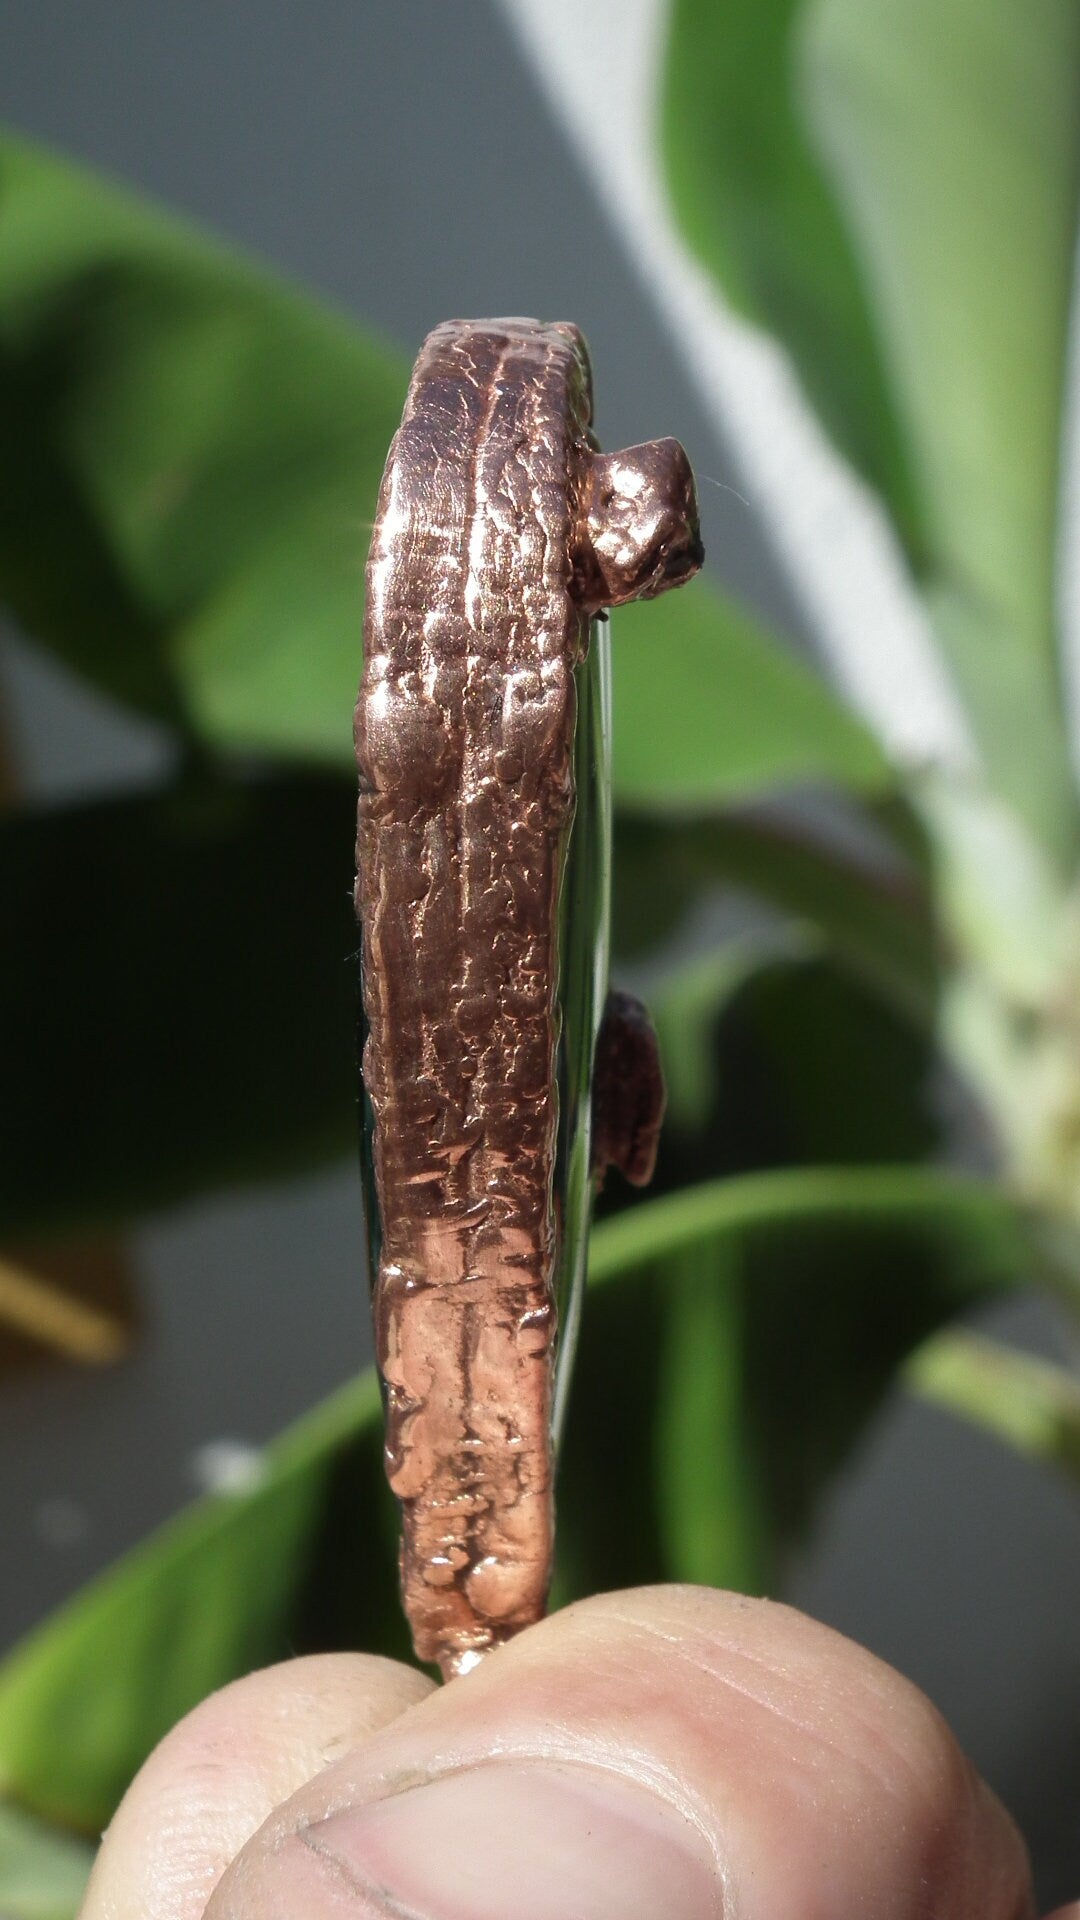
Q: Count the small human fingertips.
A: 2